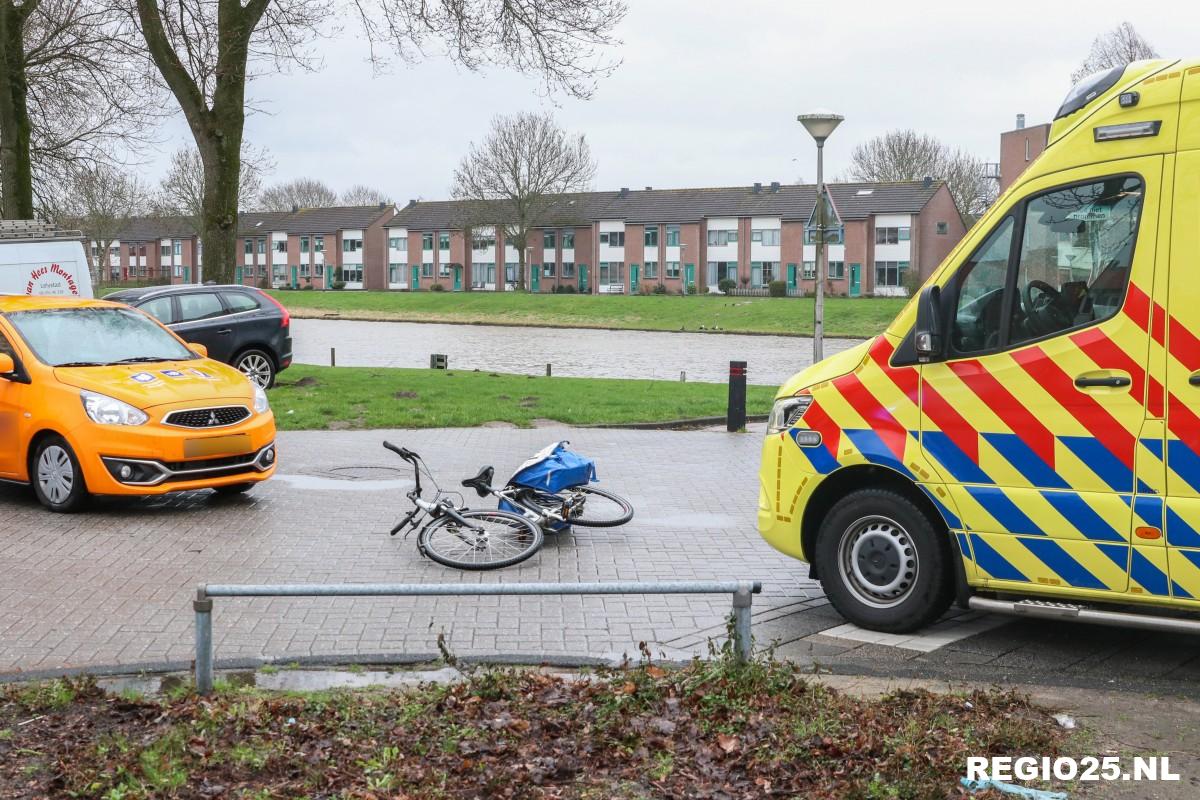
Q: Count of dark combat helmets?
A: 0